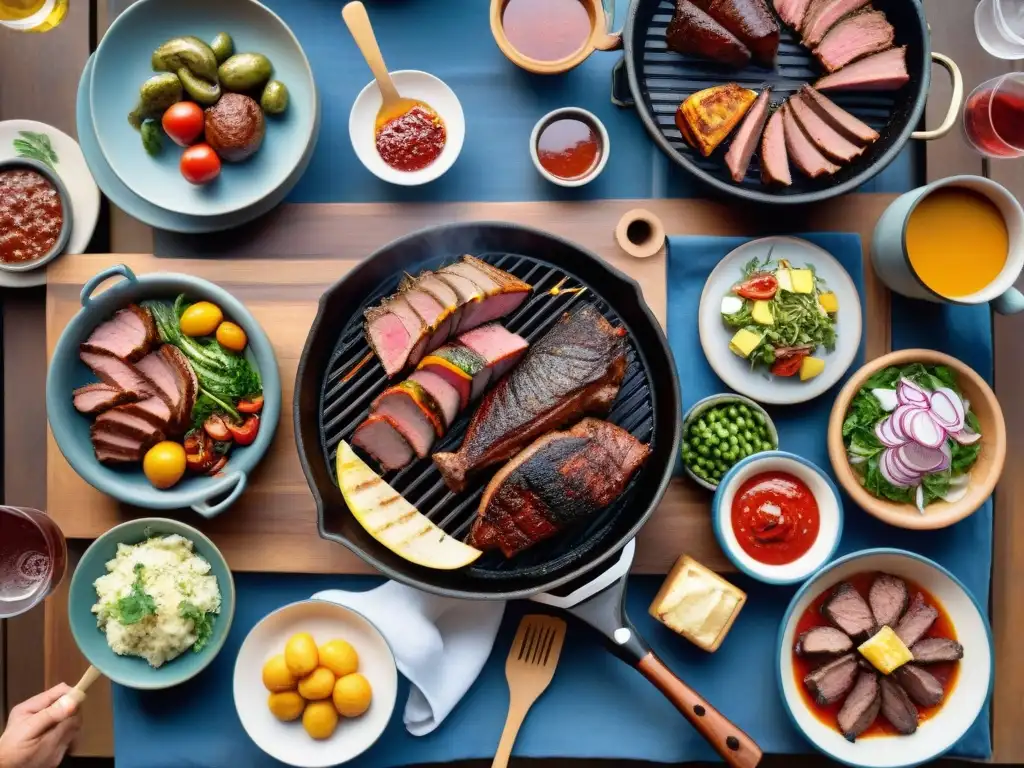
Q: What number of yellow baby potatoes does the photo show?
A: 7